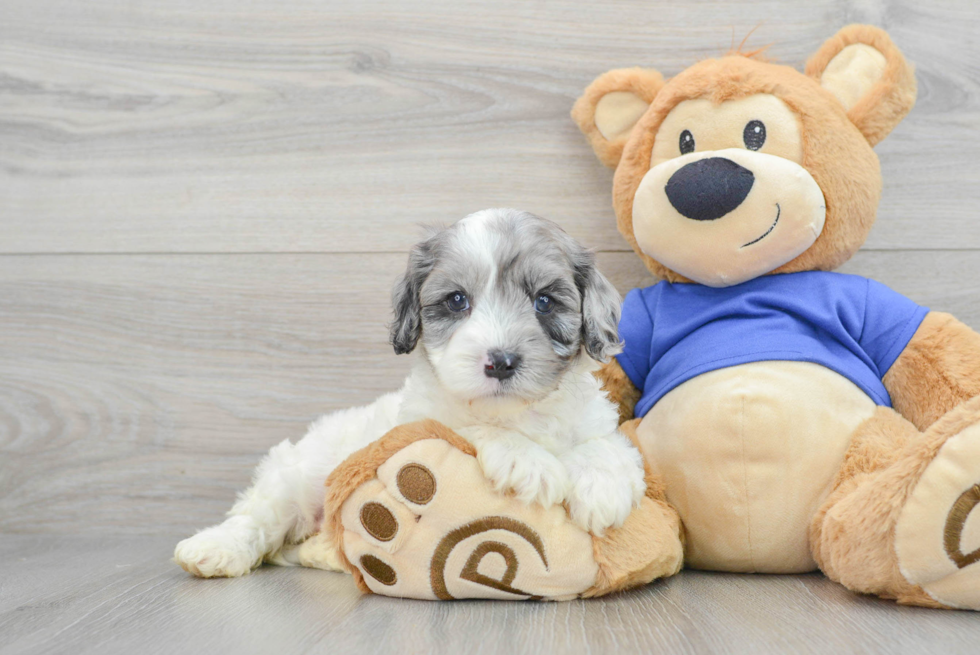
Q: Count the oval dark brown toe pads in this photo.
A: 3